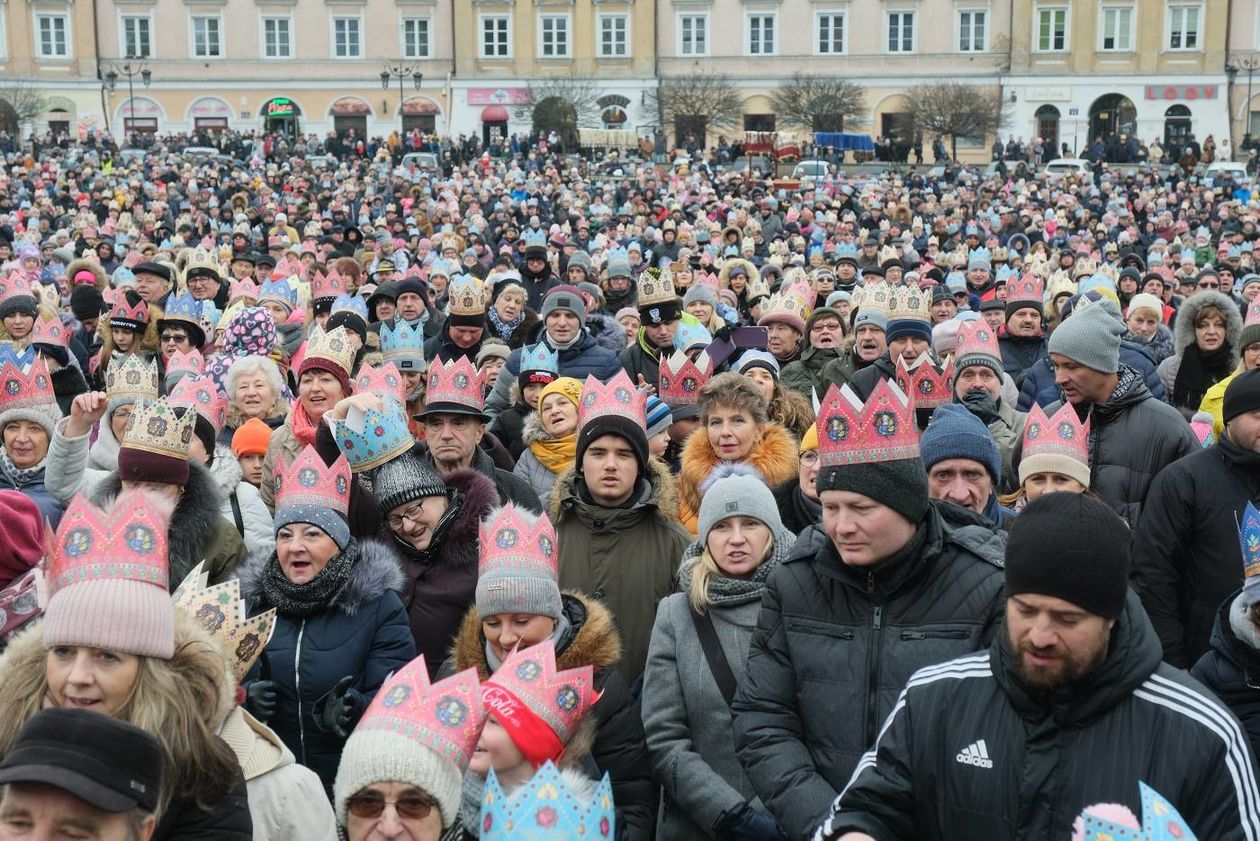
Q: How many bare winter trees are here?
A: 5